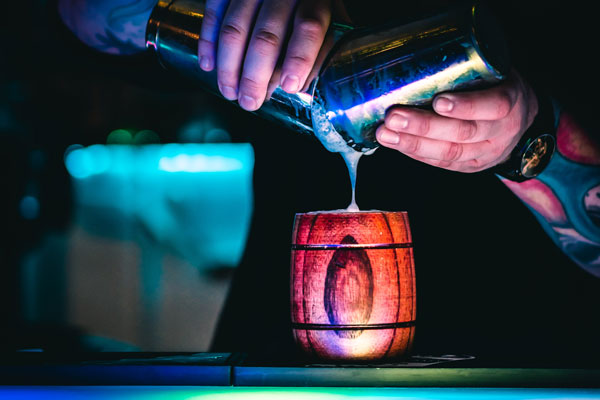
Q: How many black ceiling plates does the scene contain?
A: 0